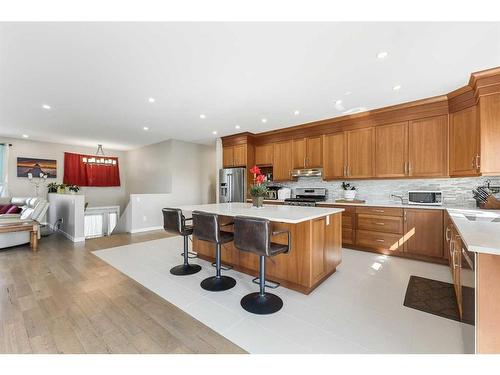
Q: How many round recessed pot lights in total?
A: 12